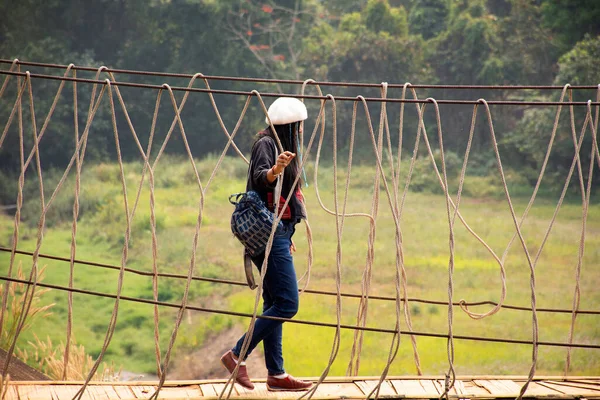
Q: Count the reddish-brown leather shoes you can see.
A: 2